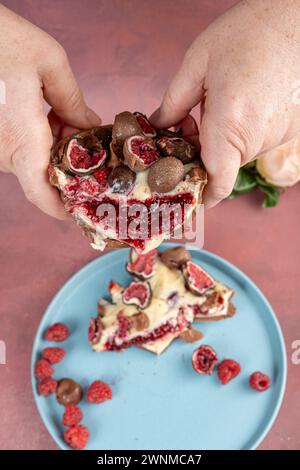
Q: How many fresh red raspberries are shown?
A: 9